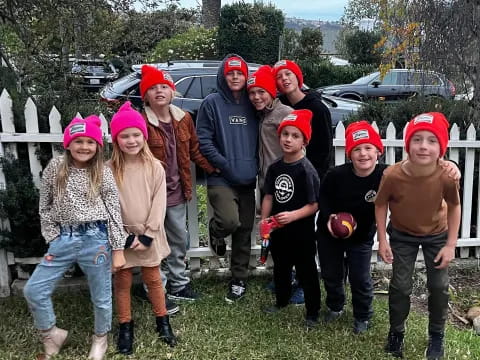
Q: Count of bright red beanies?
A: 7